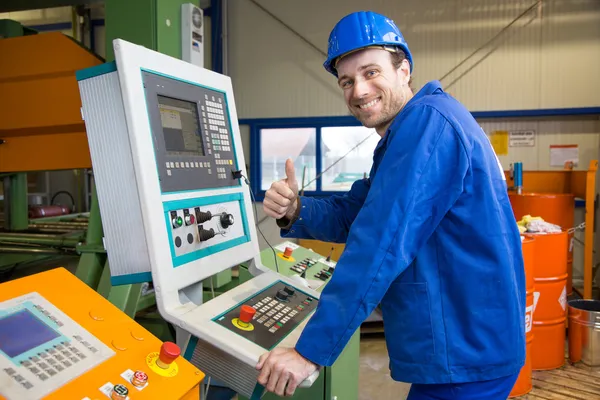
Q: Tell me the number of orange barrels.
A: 3